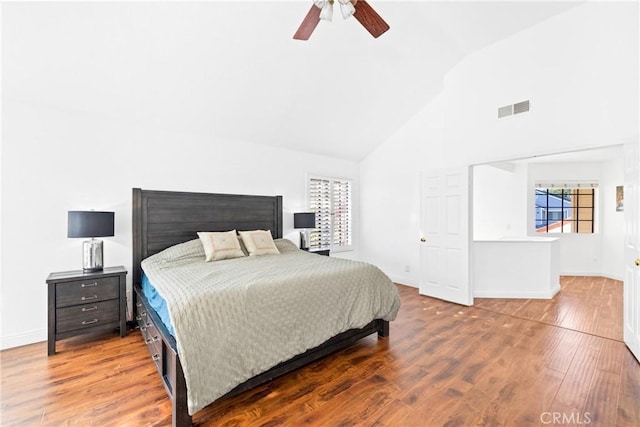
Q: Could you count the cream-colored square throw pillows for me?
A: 2